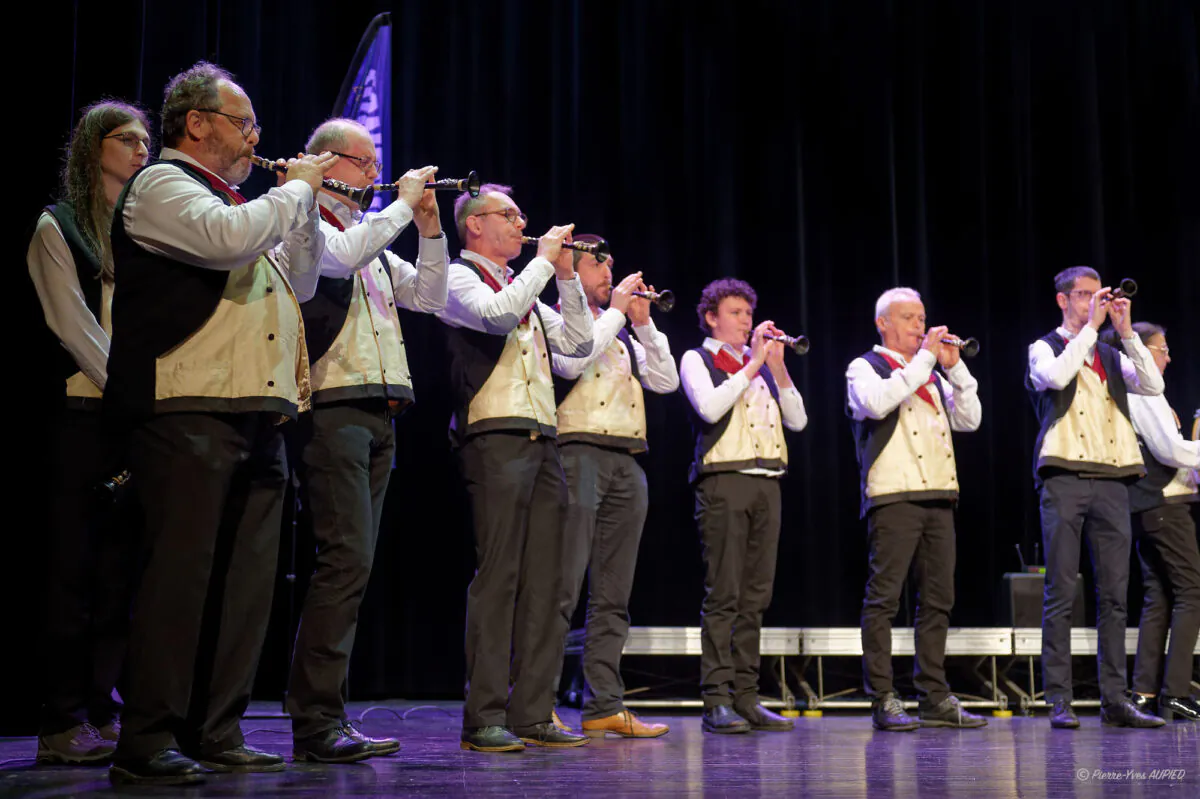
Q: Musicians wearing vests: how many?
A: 9